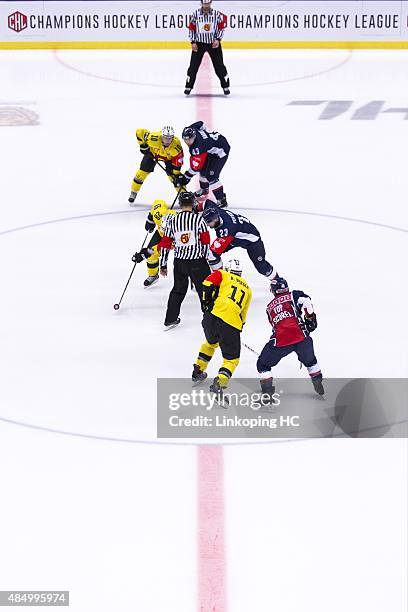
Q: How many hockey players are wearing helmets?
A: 6